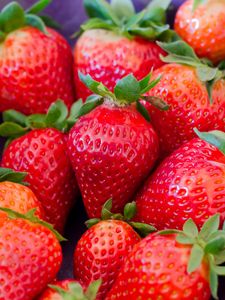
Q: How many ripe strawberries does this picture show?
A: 12